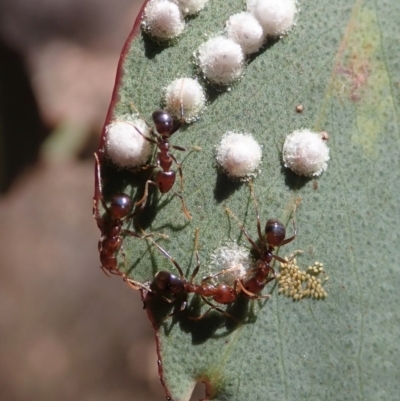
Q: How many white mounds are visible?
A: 10